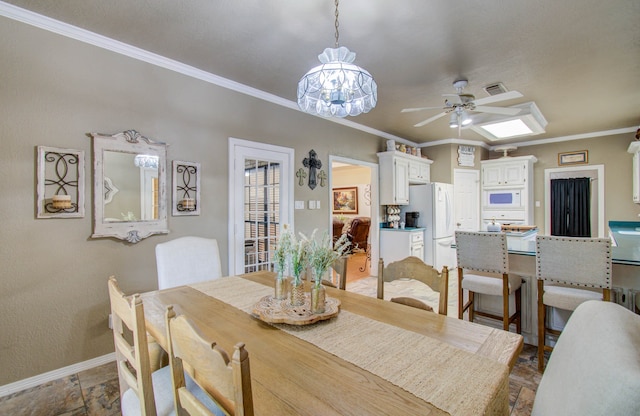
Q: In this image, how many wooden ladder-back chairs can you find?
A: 4